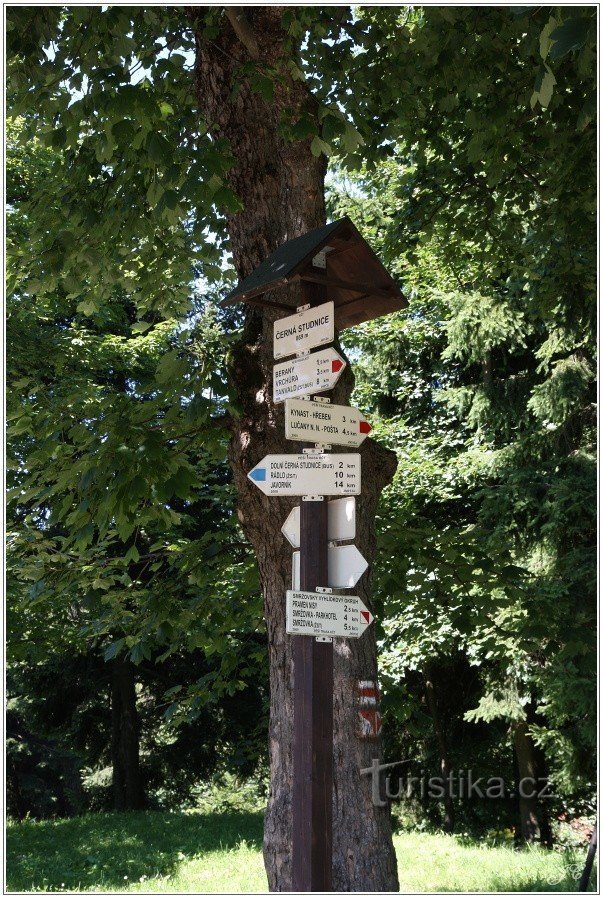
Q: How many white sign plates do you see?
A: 7